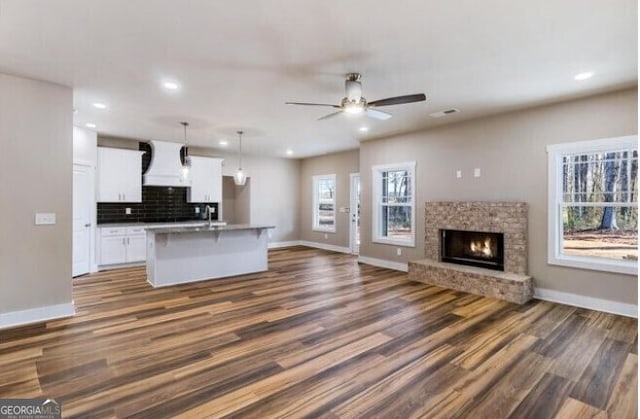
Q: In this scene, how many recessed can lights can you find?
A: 7